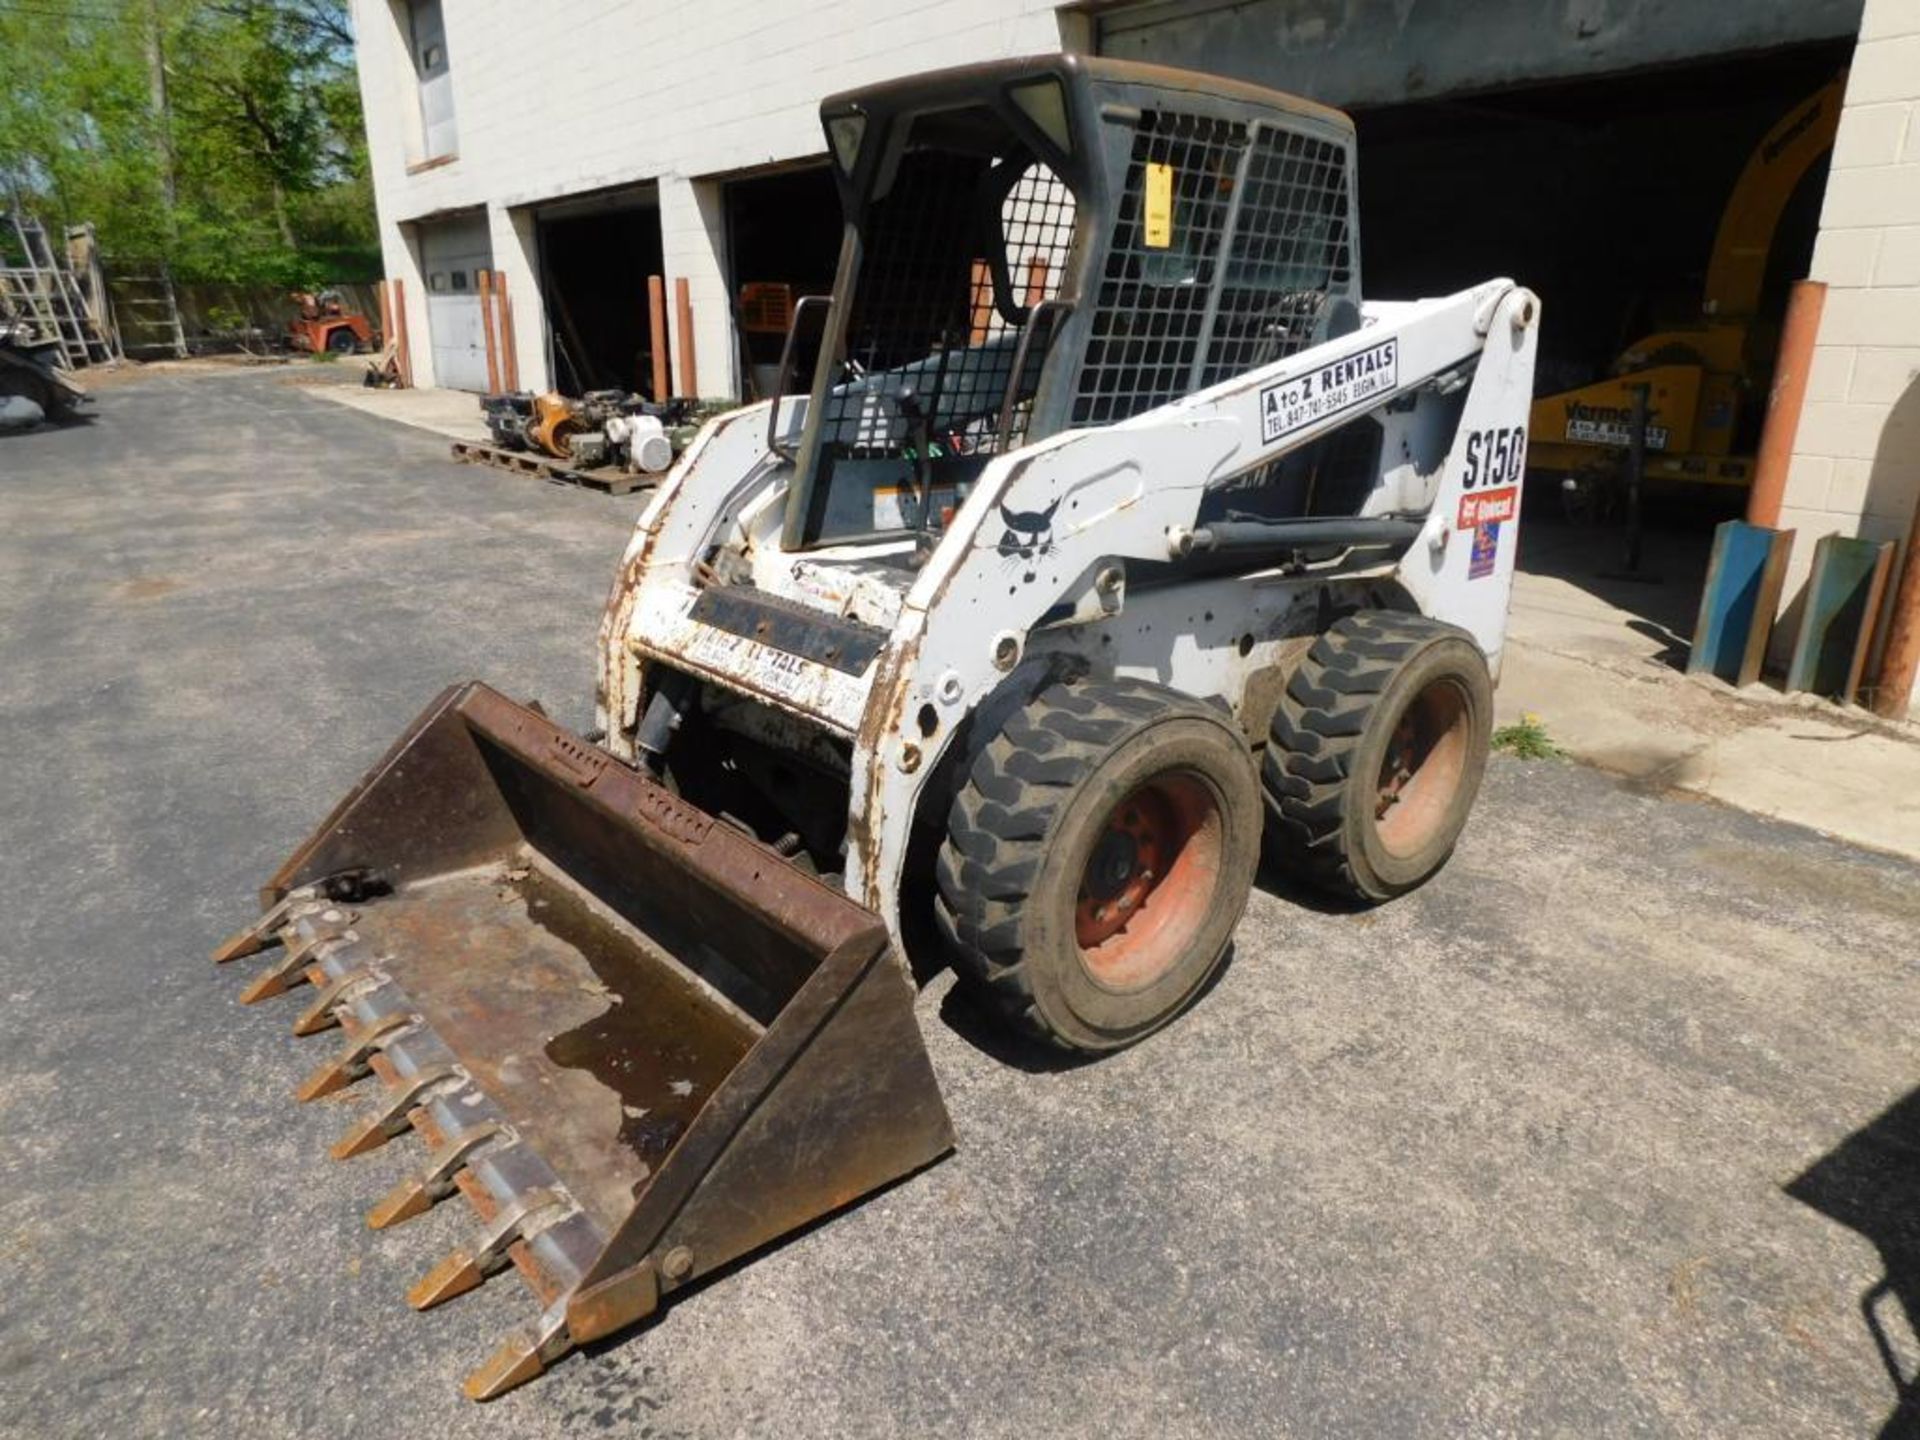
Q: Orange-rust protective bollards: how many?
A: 10